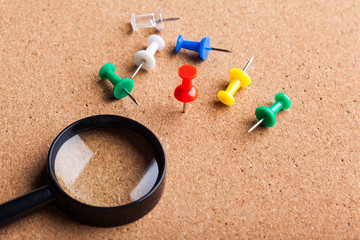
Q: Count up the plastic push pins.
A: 7